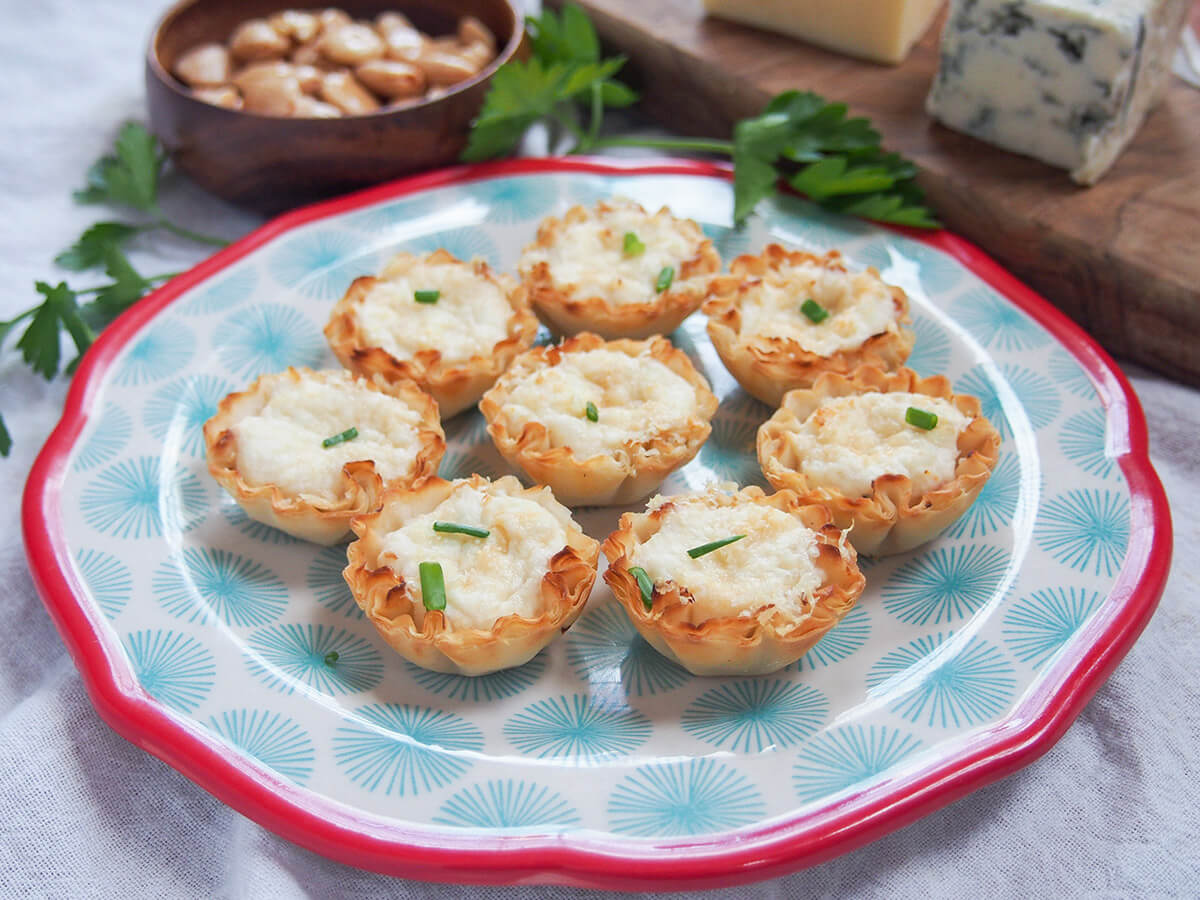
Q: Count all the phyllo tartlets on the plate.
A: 8